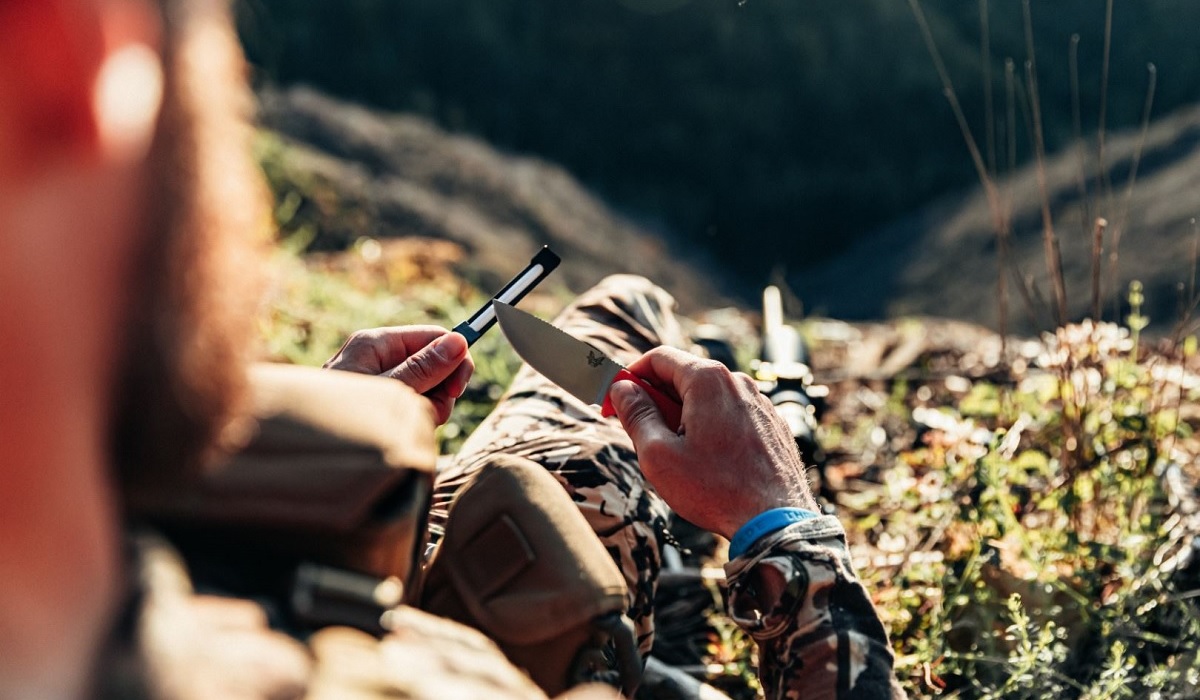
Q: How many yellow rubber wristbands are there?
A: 0